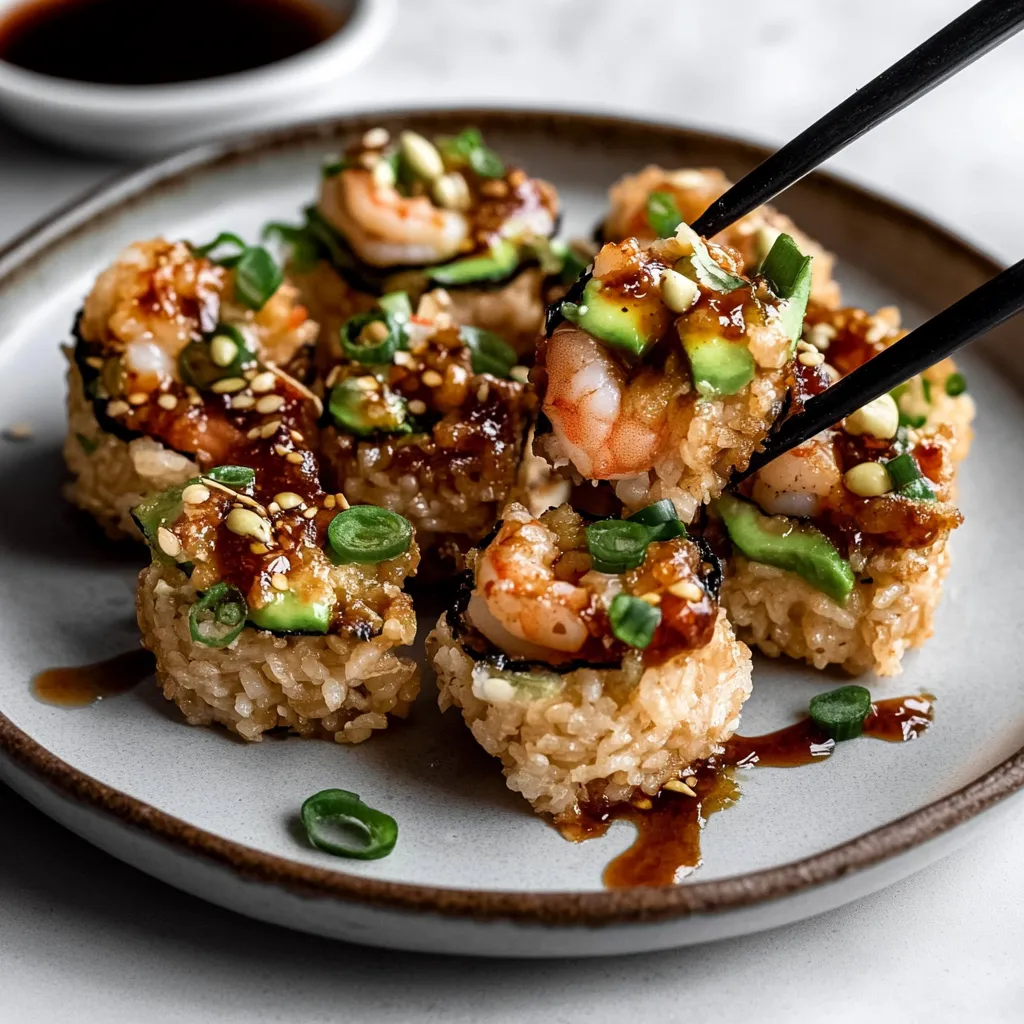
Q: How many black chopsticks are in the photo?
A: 2